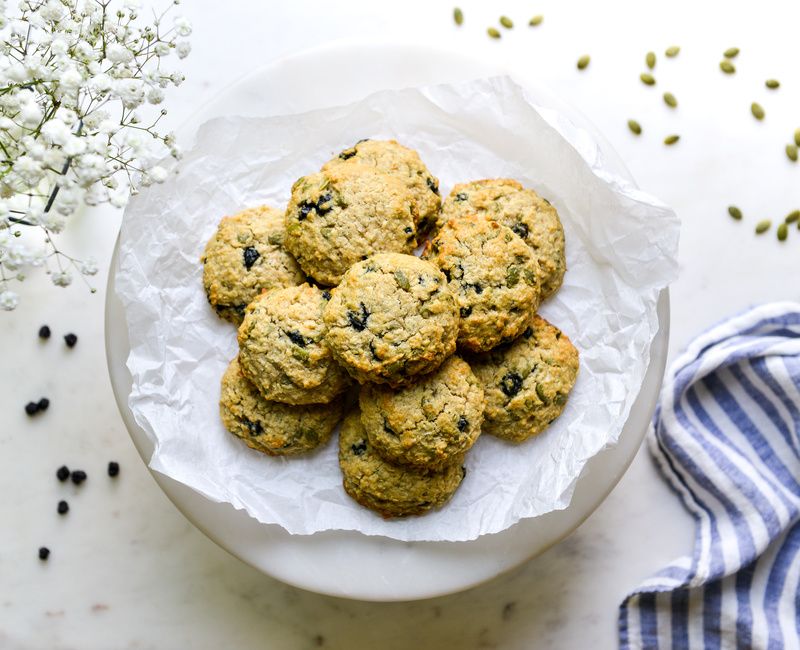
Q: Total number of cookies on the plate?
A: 11